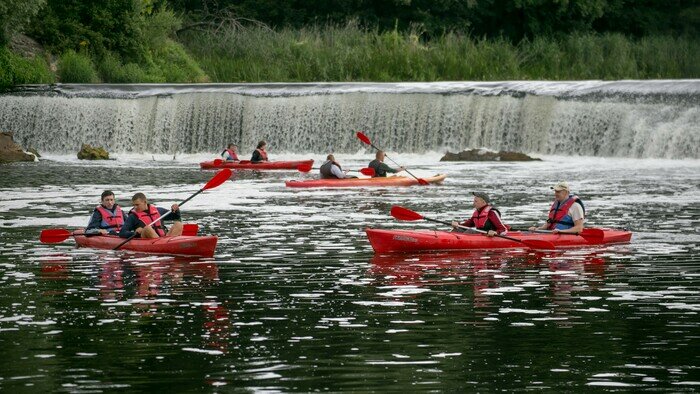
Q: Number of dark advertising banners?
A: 0